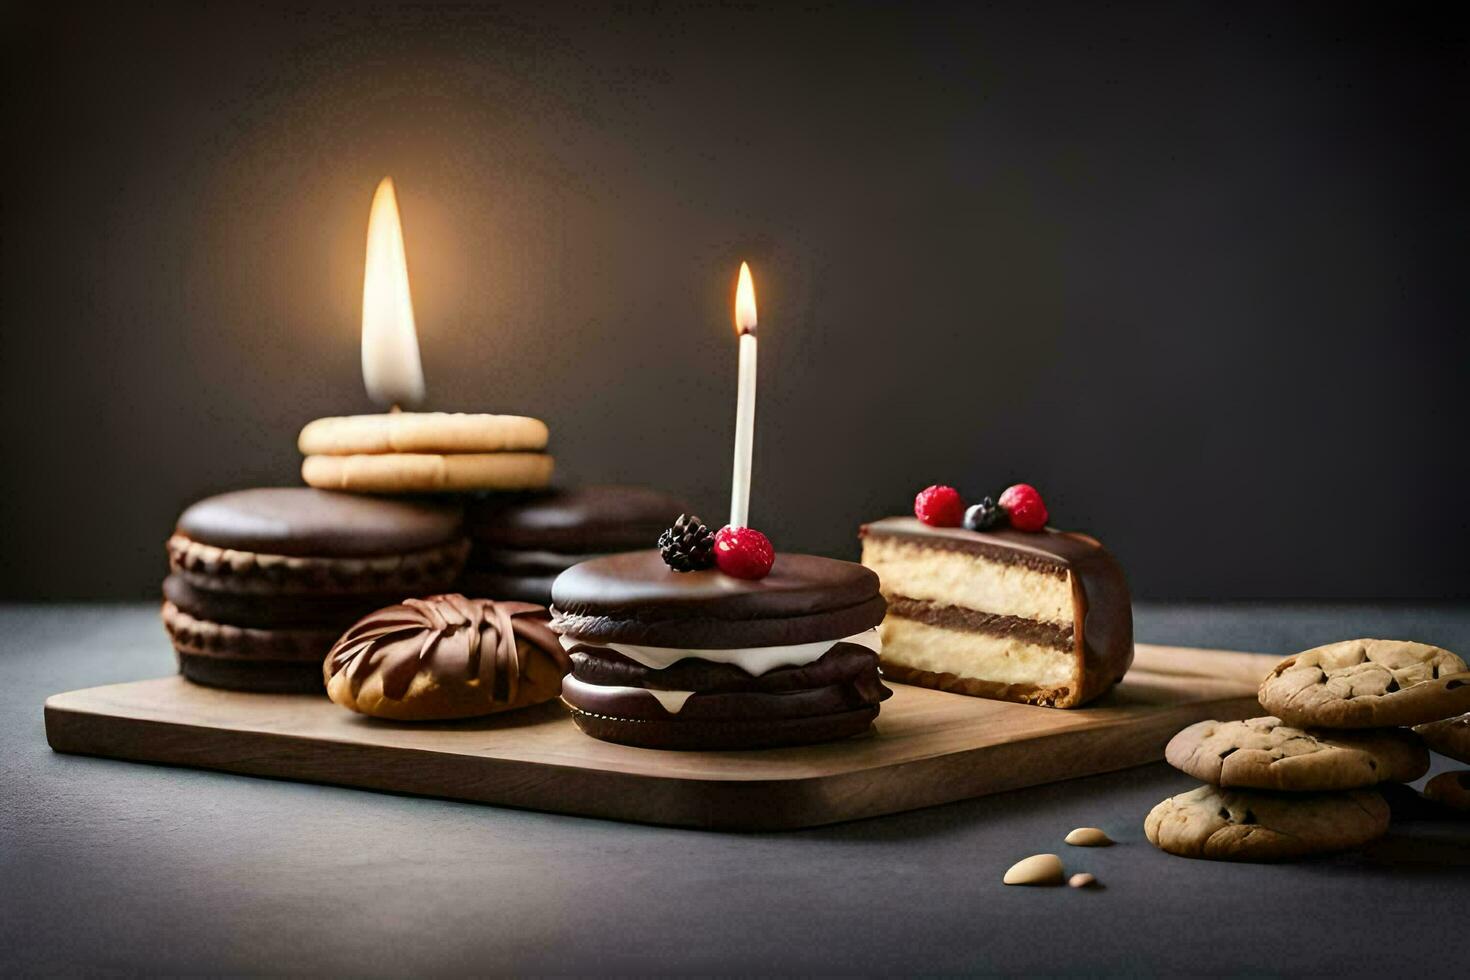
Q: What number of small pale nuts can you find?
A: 3